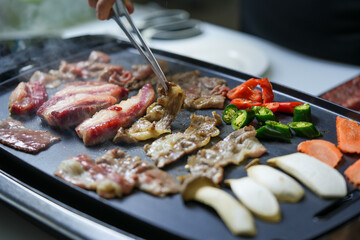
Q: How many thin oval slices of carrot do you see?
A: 3